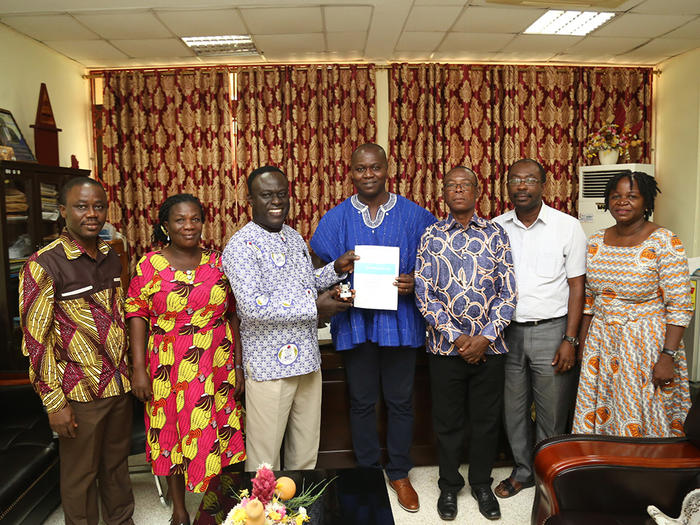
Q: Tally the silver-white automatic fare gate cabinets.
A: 0